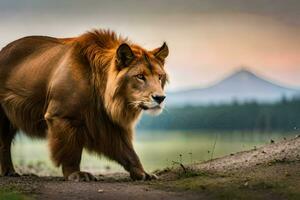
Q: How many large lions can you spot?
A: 1